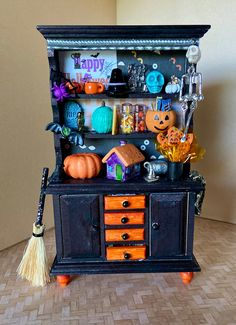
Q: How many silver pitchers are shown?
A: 1